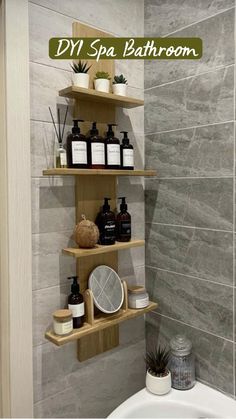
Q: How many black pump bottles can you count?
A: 7